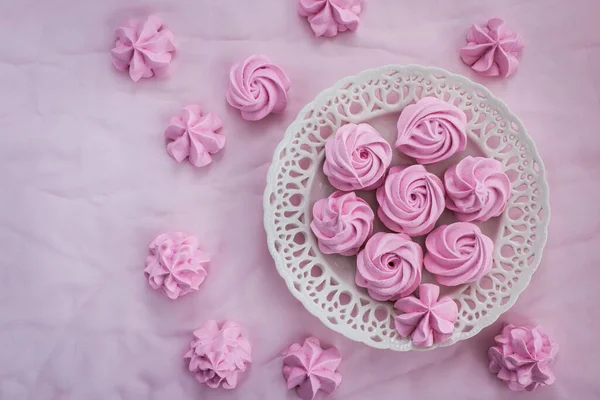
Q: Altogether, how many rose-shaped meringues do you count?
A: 8